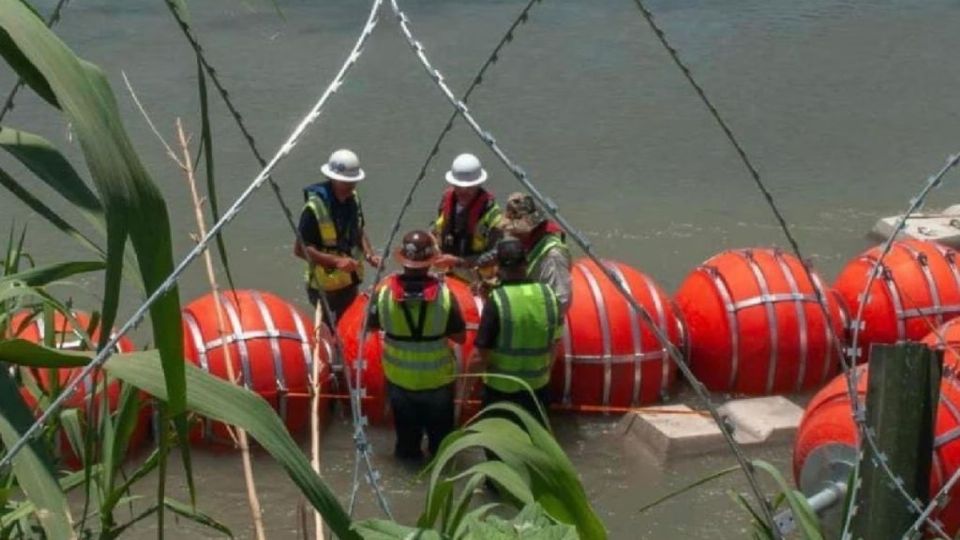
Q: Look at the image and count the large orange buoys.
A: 8